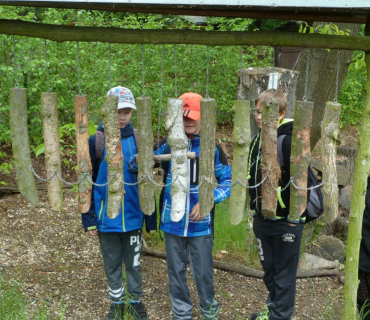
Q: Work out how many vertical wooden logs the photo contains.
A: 11